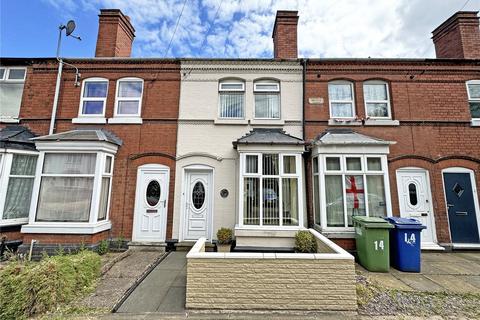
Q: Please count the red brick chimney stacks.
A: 3